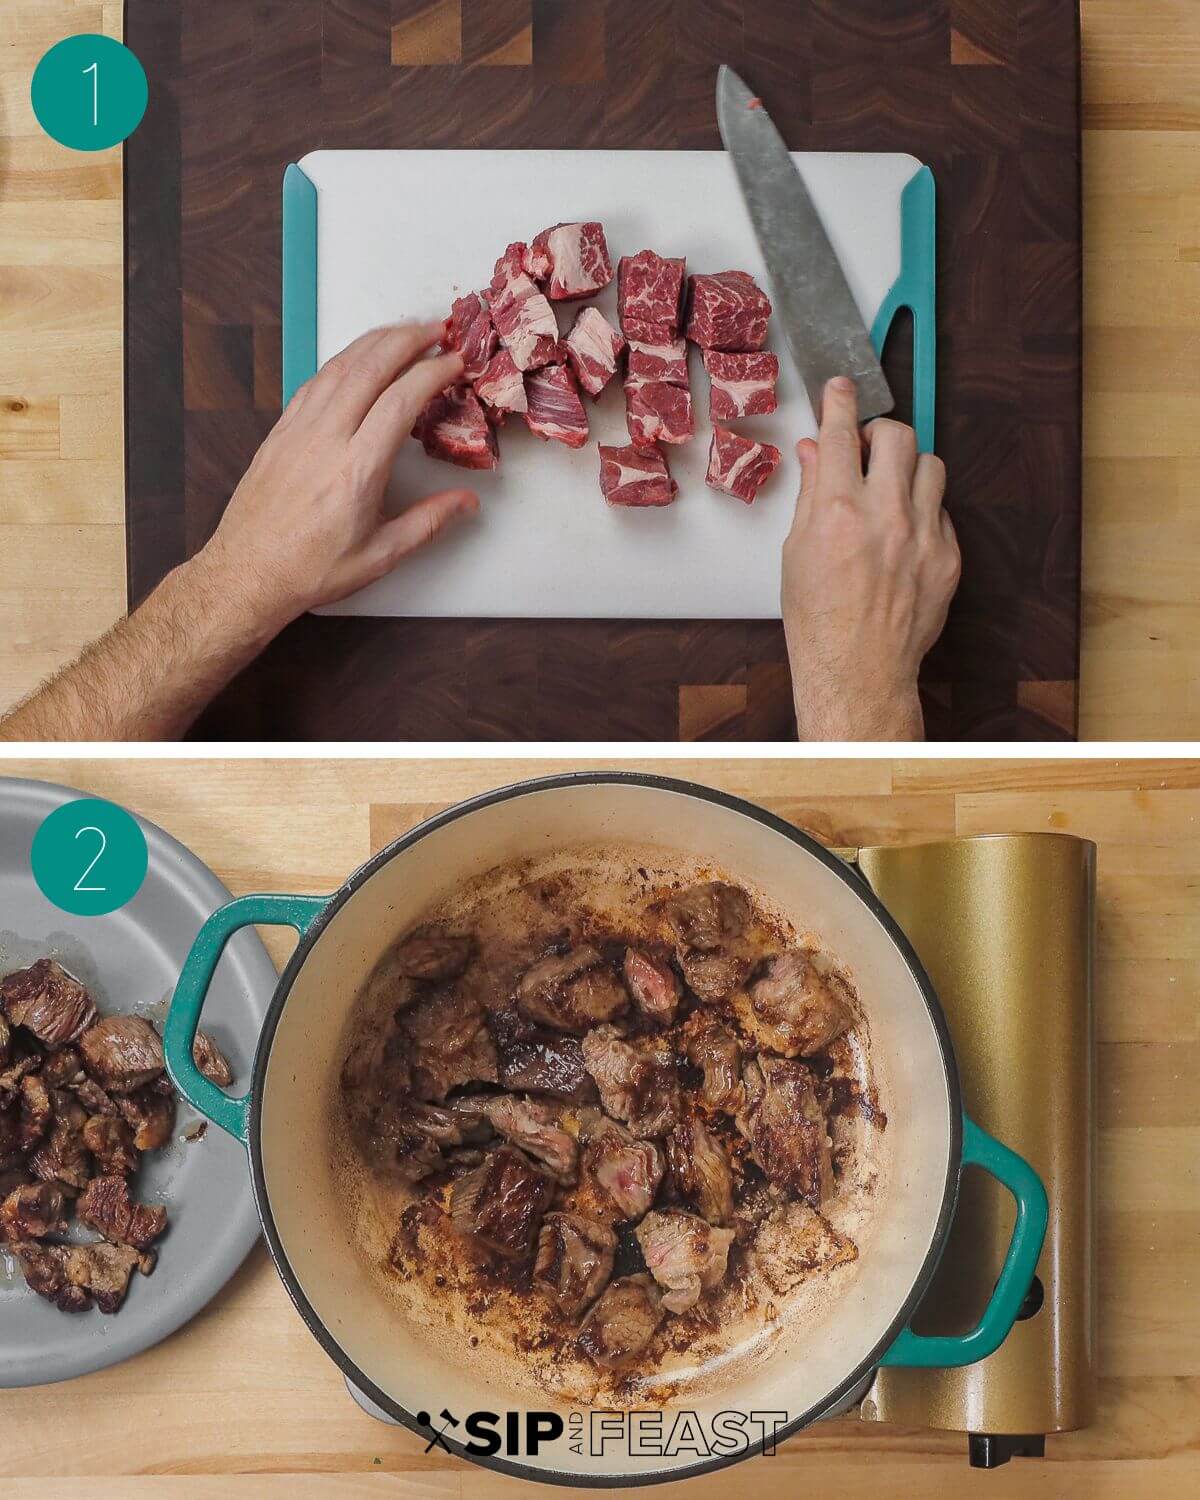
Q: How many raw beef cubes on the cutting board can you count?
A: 15